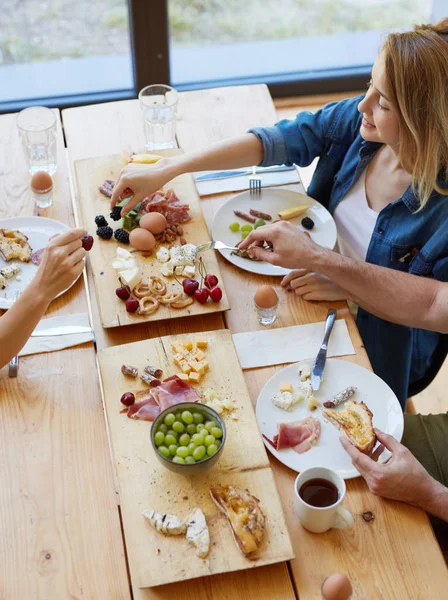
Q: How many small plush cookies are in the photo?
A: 0